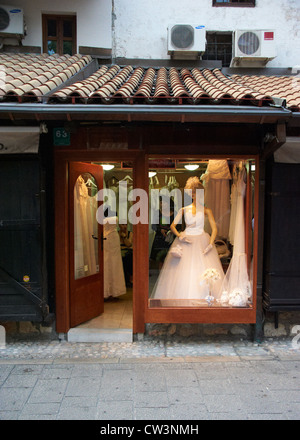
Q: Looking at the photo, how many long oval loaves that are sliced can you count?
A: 0